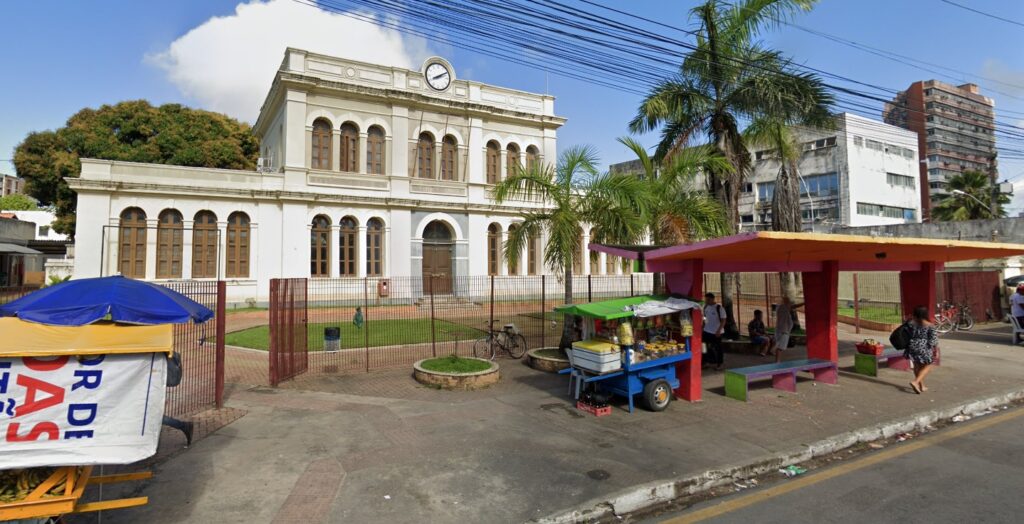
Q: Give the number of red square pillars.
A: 3